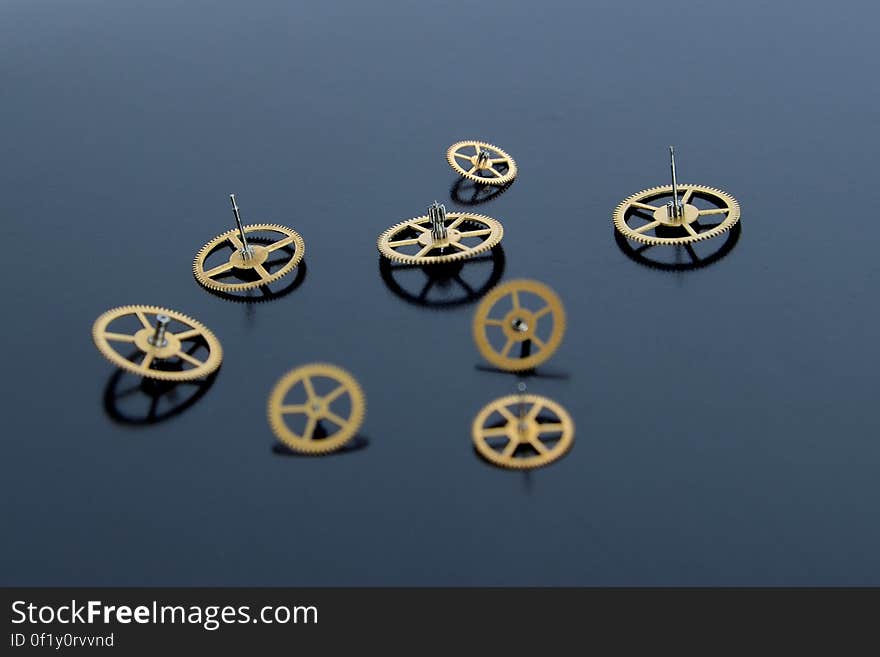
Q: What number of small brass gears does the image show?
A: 8